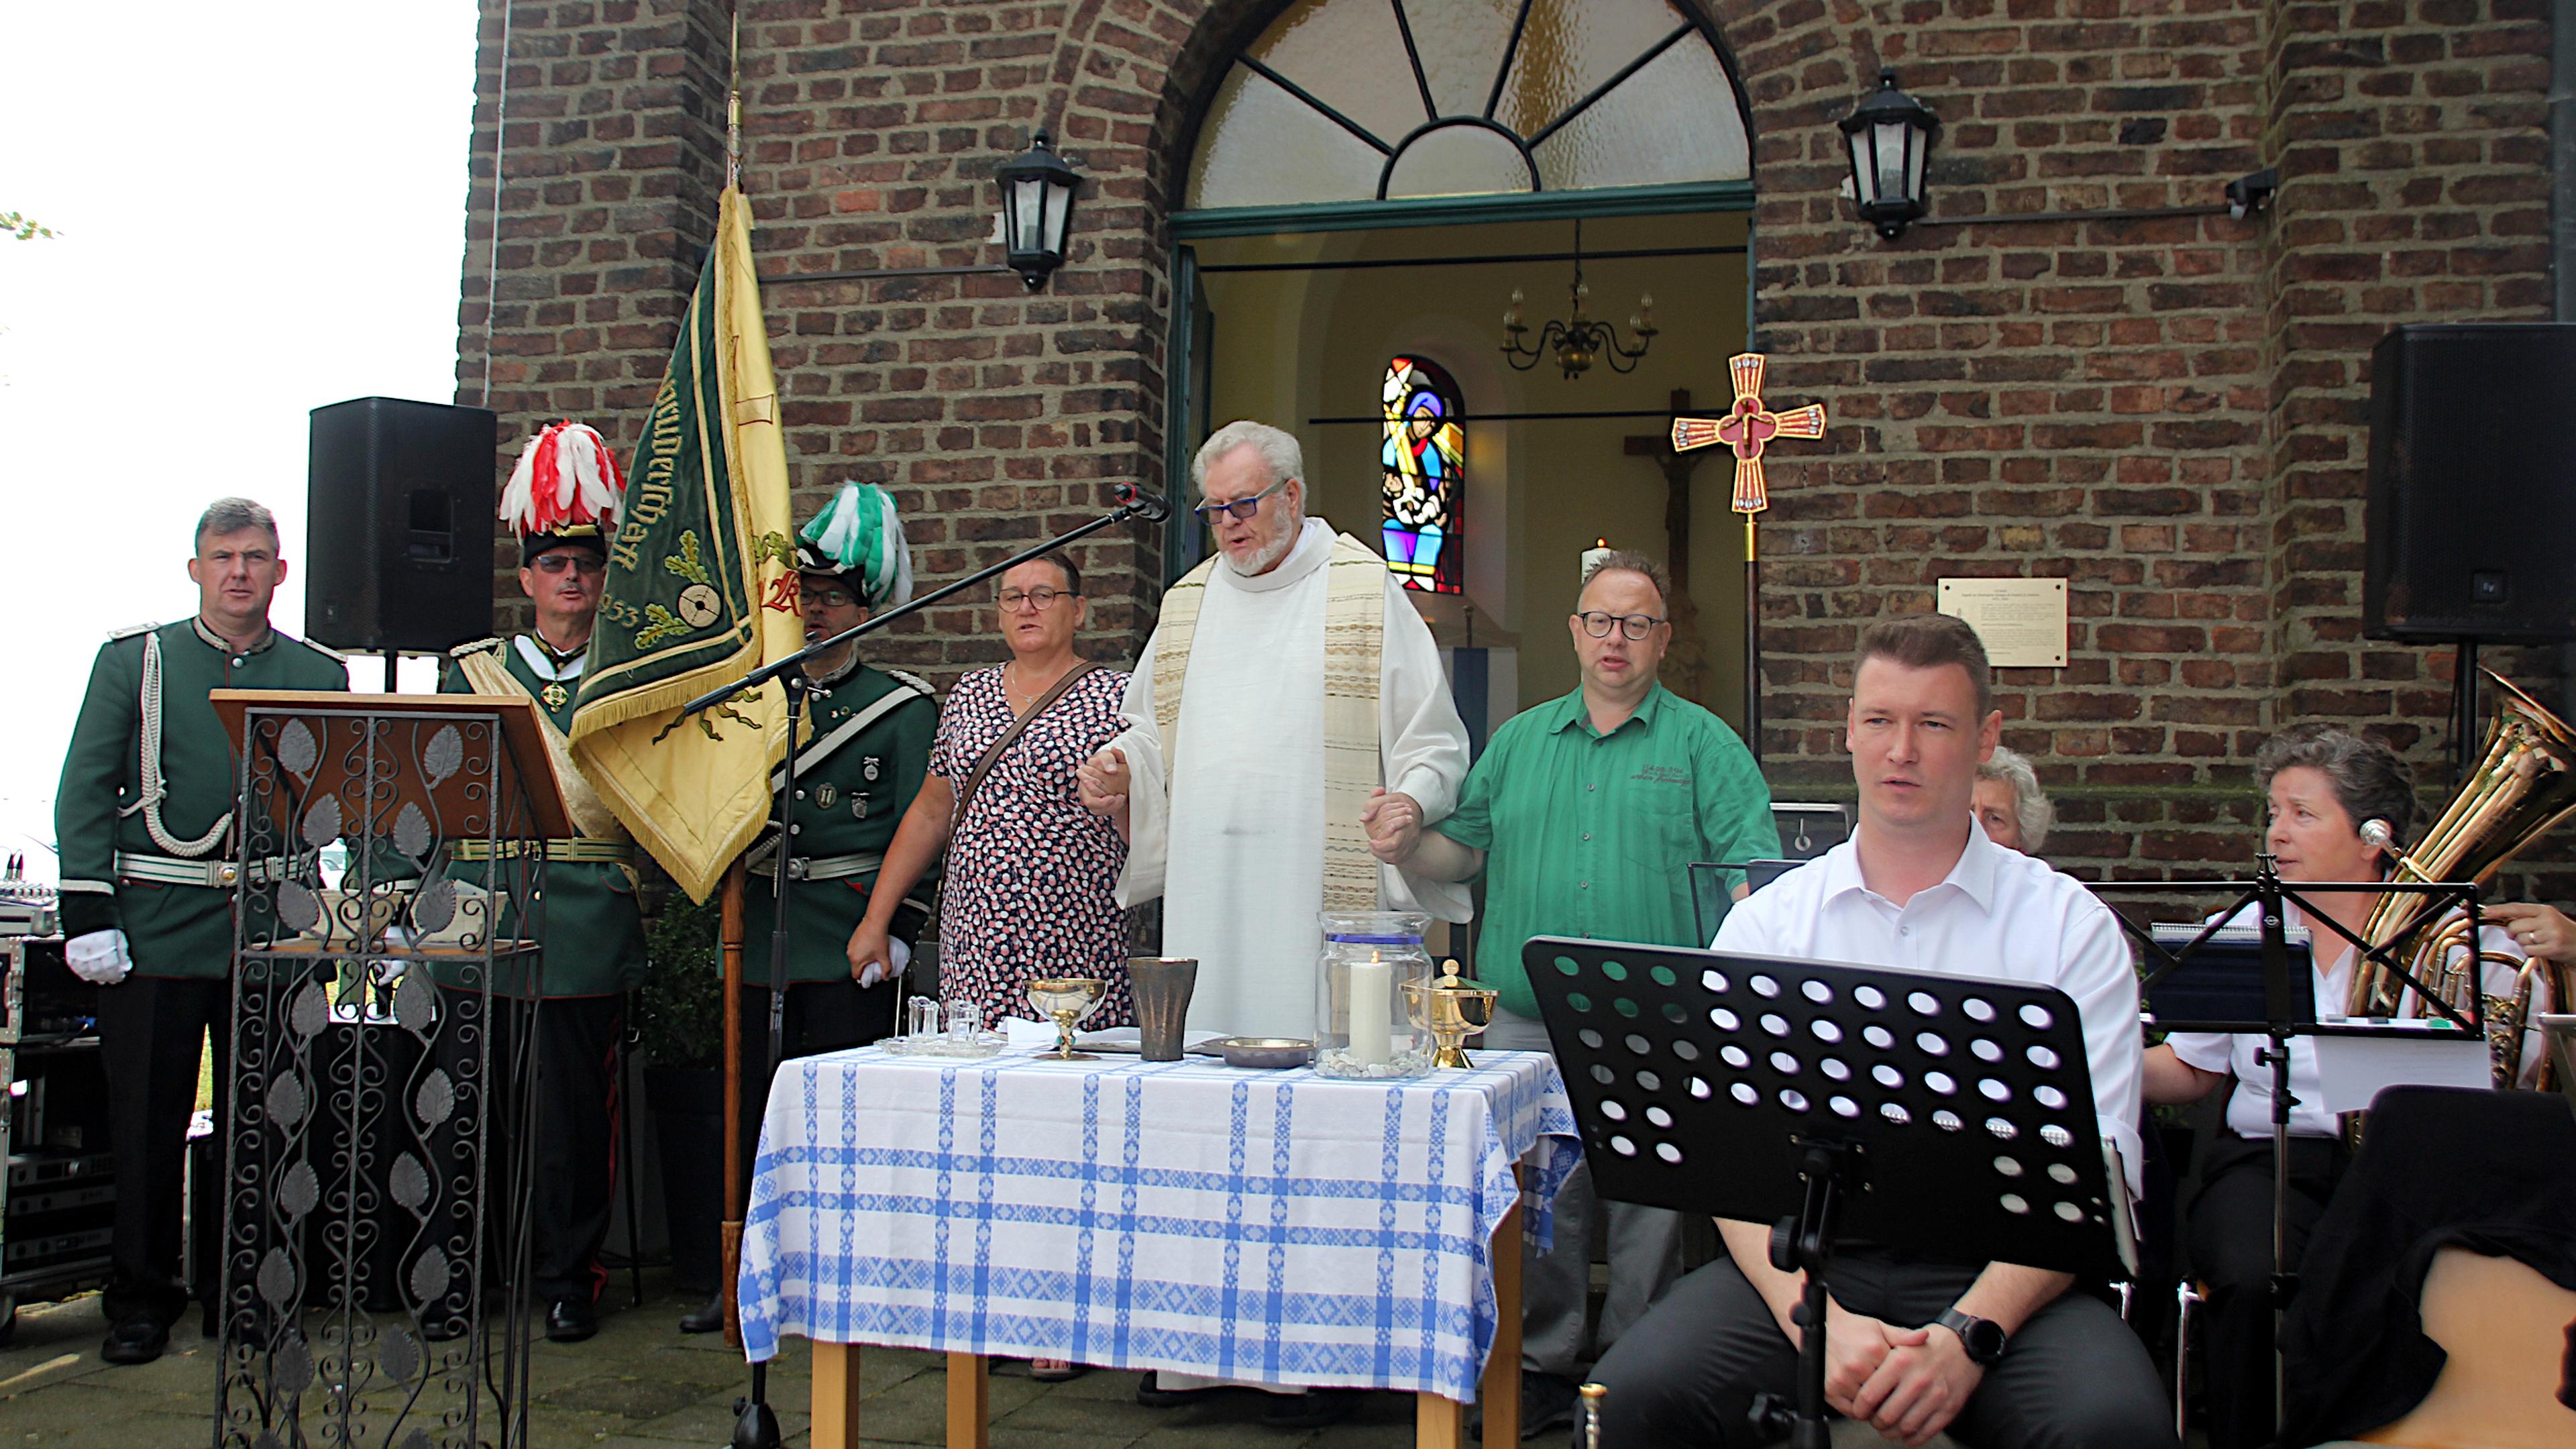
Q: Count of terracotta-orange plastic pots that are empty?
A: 0